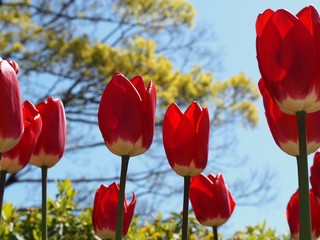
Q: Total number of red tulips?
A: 11